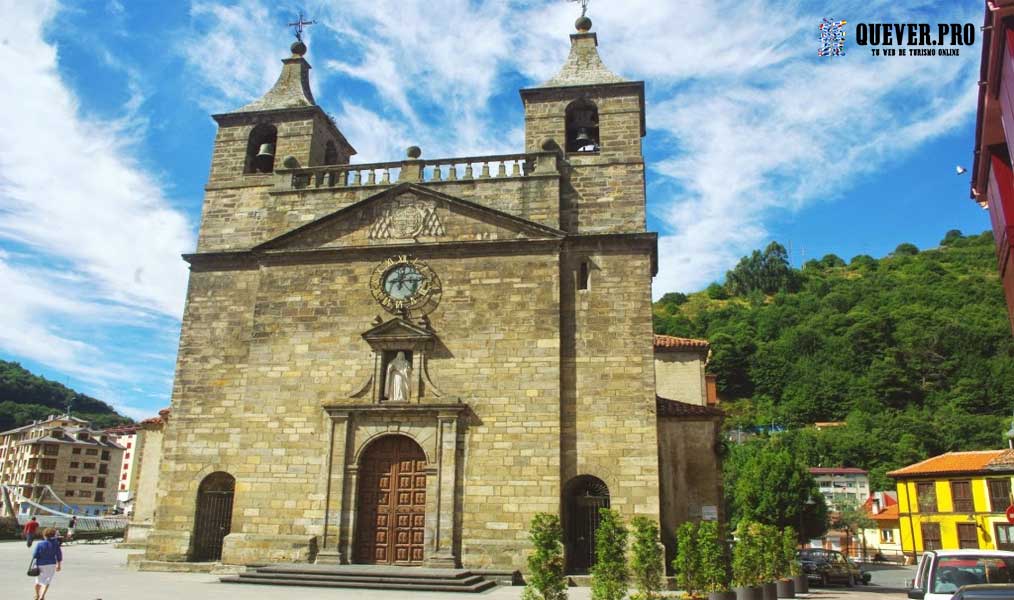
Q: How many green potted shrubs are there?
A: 9